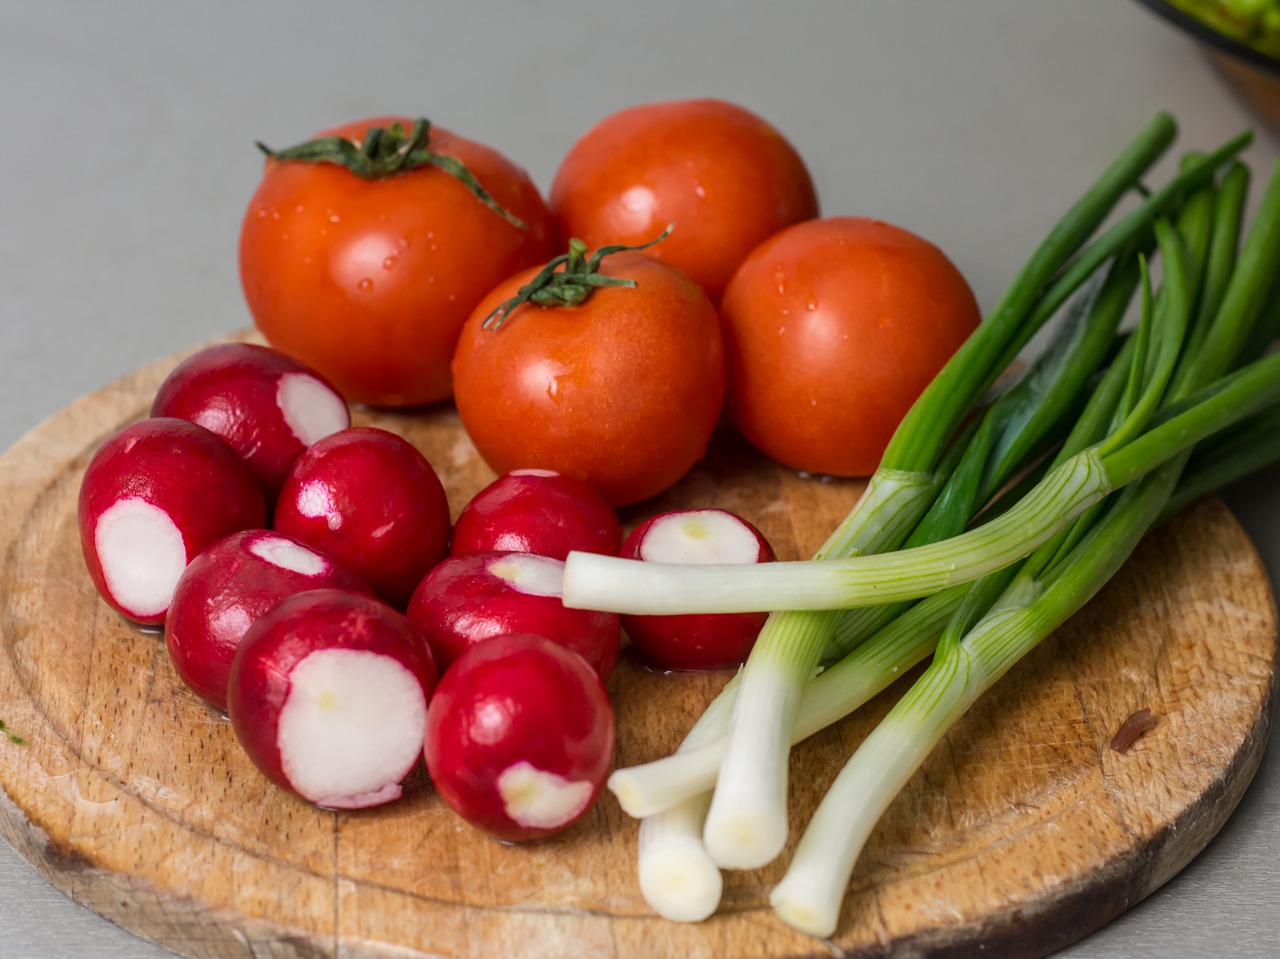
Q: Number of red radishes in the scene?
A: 9